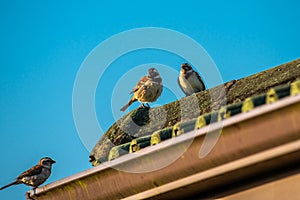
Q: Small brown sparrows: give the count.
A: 3